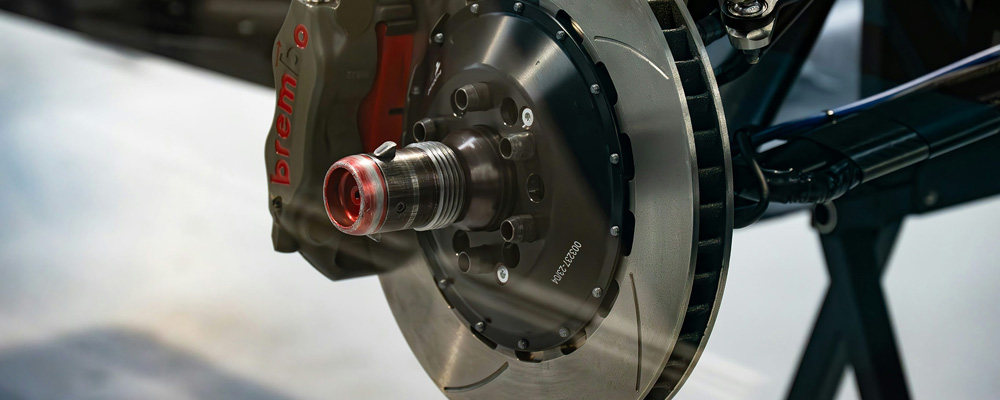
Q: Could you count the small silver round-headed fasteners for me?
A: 13